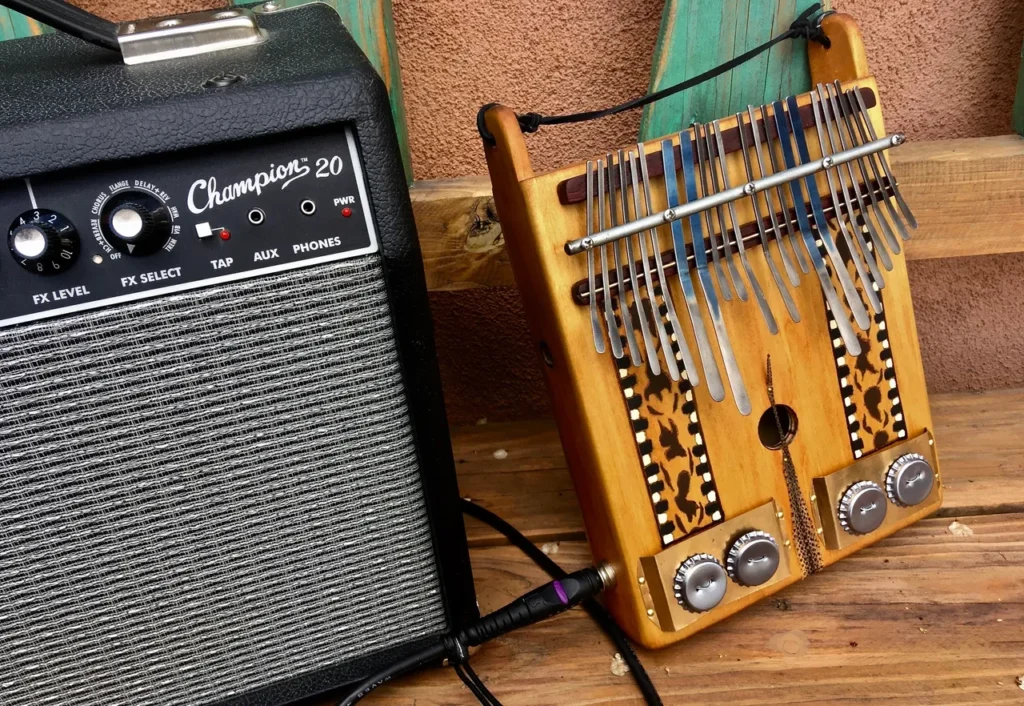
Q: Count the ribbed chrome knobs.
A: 4